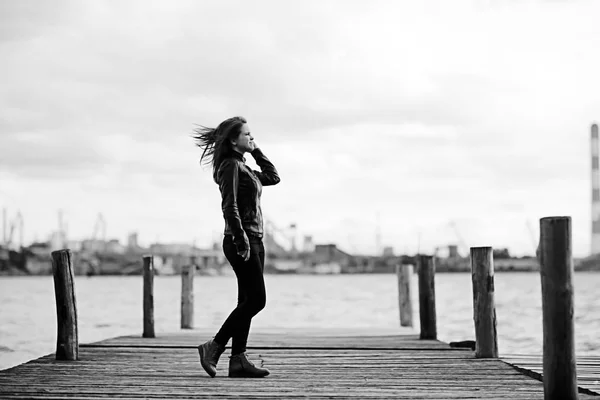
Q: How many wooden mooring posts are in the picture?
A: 7